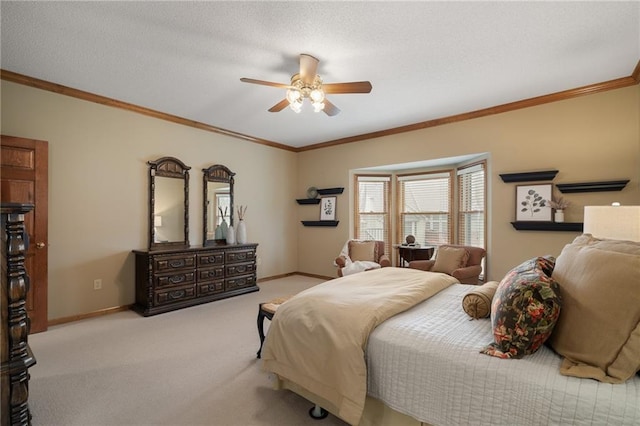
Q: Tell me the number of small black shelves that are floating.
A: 6